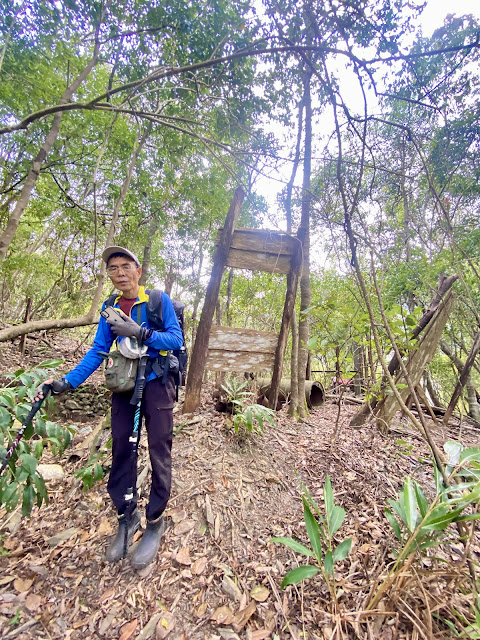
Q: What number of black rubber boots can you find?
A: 2